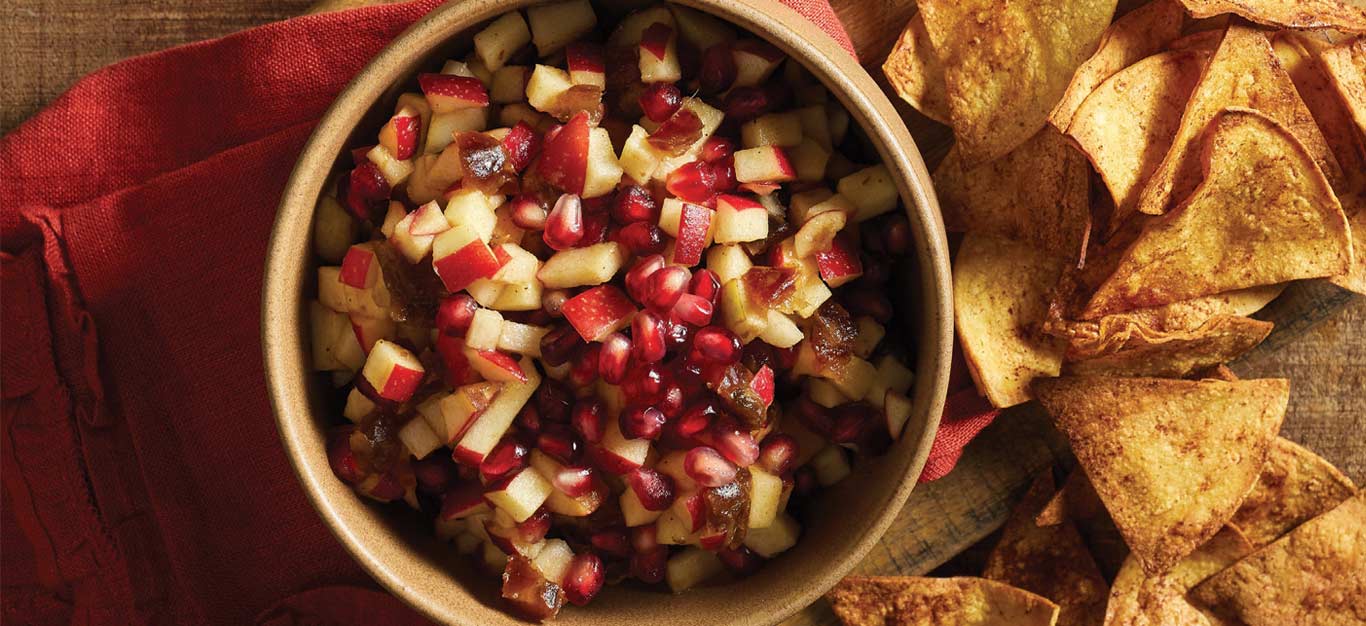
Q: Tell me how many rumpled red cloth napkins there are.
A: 1